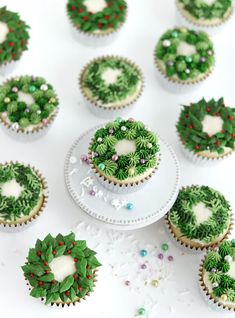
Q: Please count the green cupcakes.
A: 12